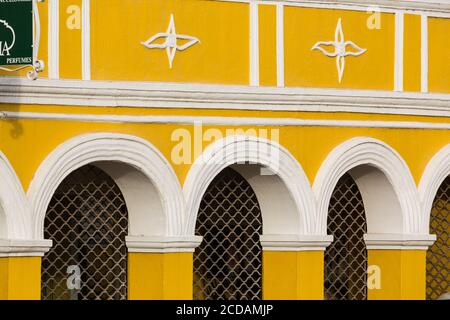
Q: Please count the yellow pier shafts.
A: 4